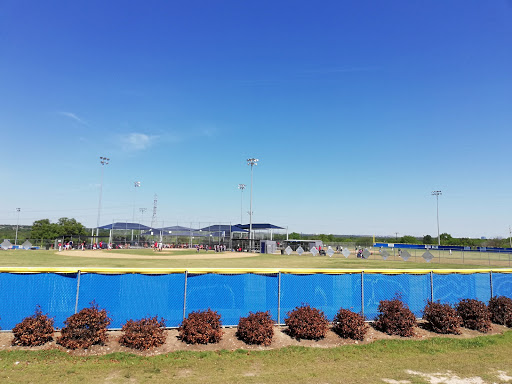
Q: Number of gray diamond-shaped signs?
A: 11